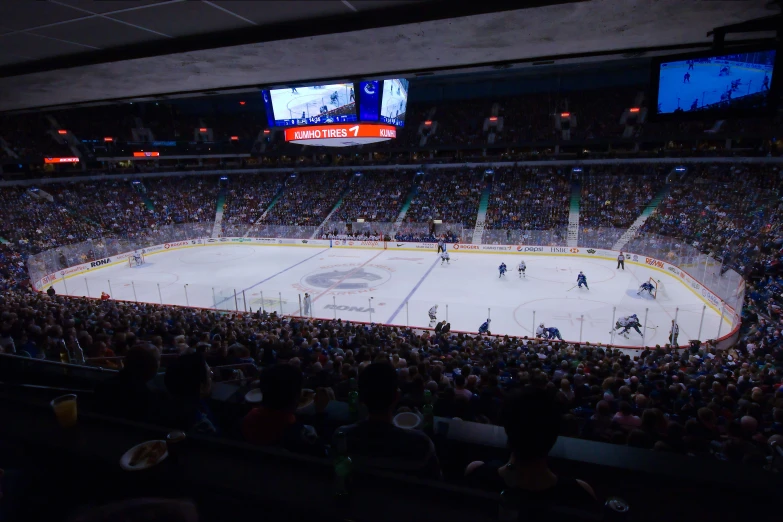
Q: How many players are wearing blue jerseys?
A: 6